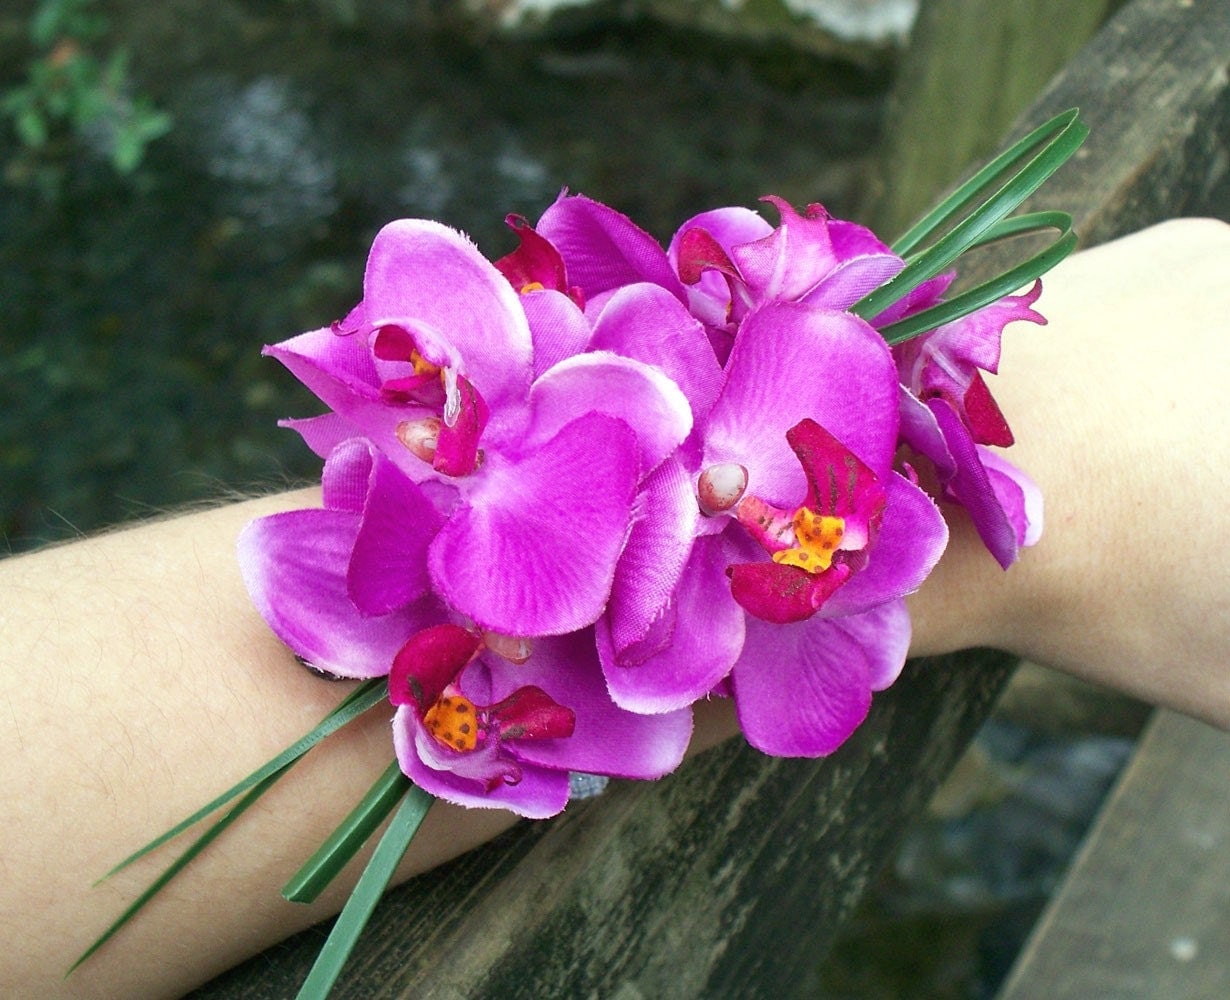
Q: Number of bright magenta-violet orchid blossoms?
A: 6